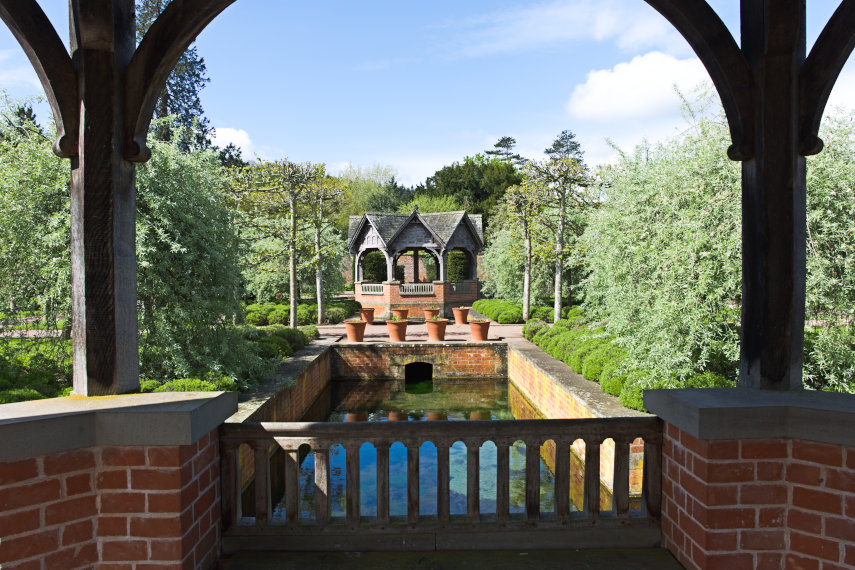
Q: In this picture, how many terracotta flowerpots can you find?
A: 8